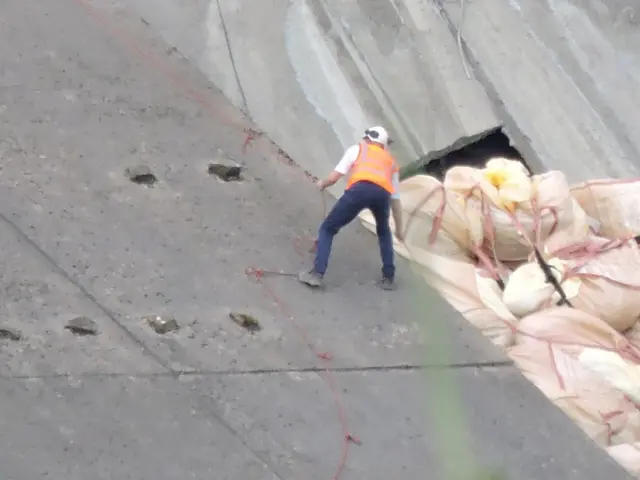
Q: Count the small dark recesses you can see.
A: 6